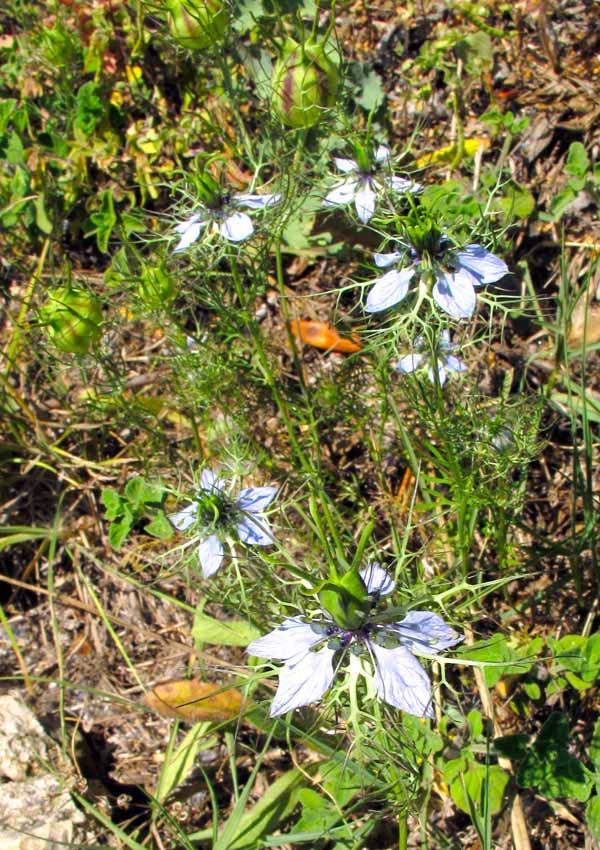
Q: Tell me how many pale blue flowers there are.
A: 6